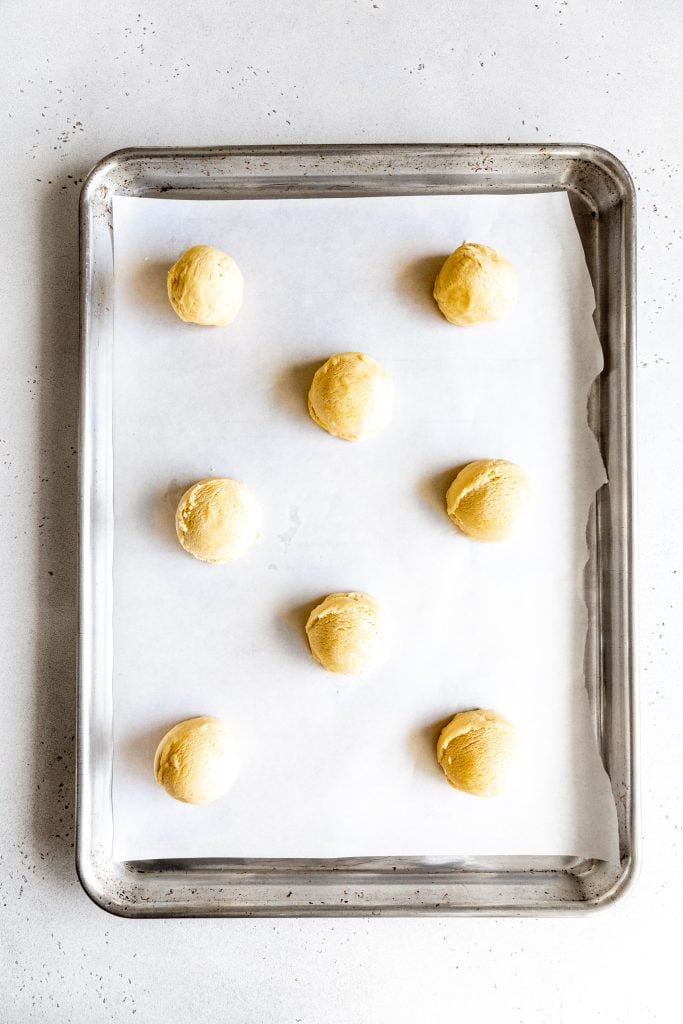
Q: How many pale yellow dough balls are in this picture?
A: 8